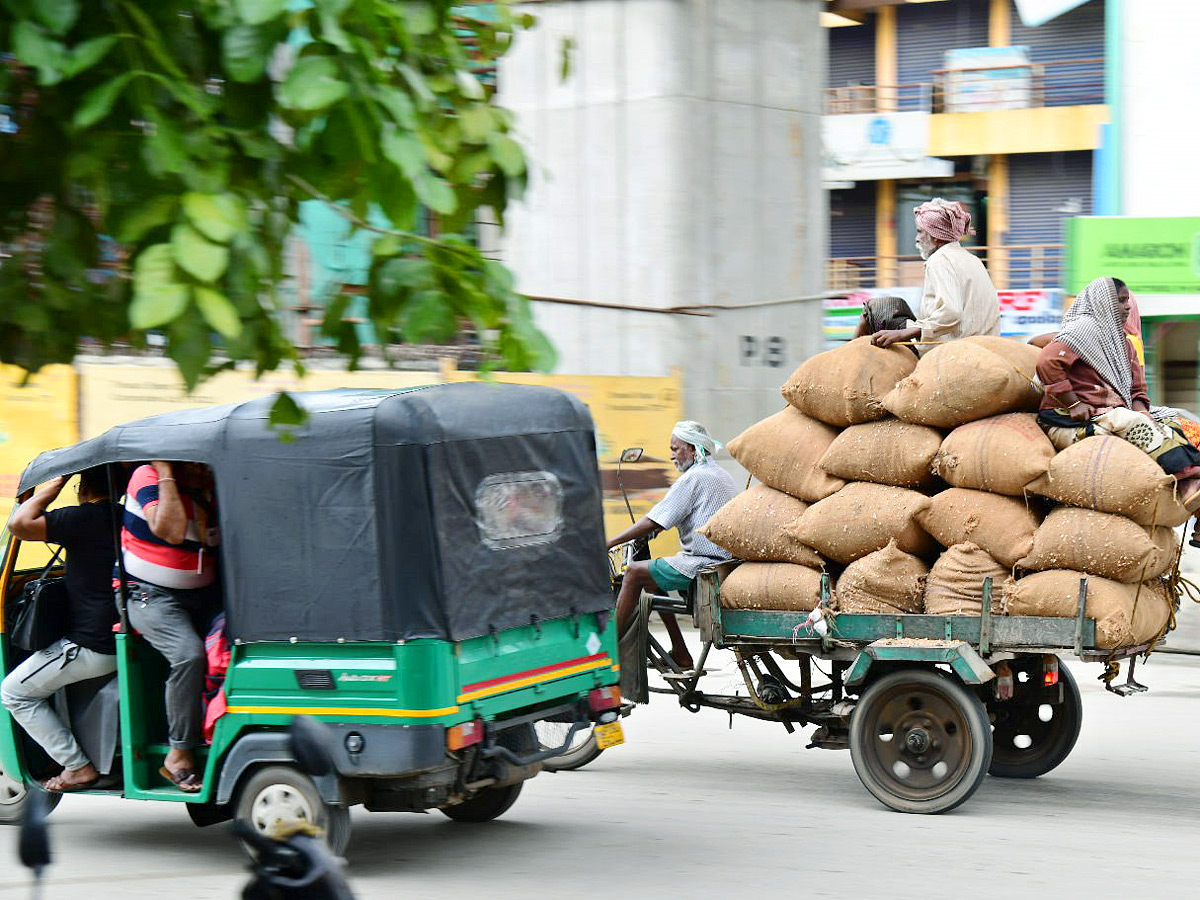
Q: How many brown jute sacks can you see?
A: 14